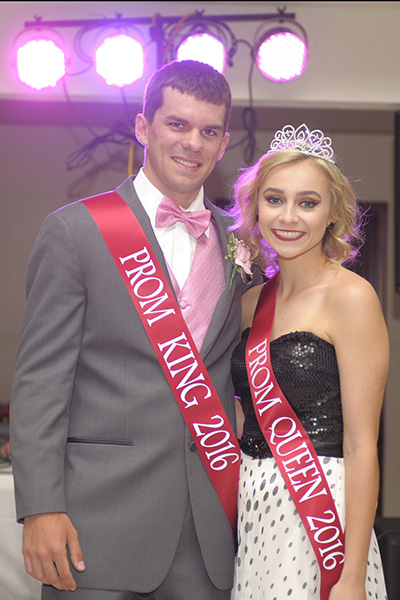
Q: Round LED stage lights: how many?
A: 4